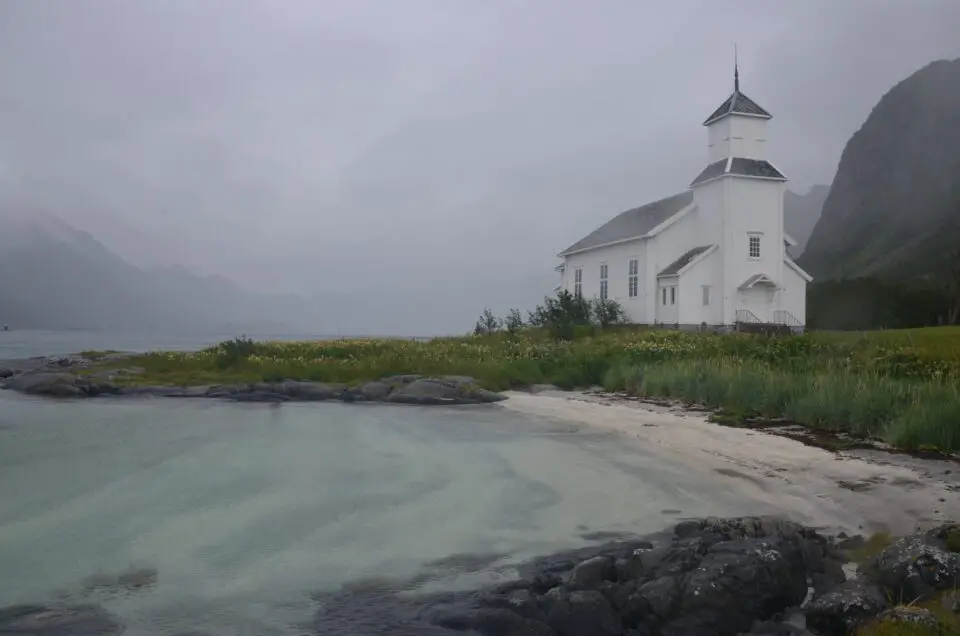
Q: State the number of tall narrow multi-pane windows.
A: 3